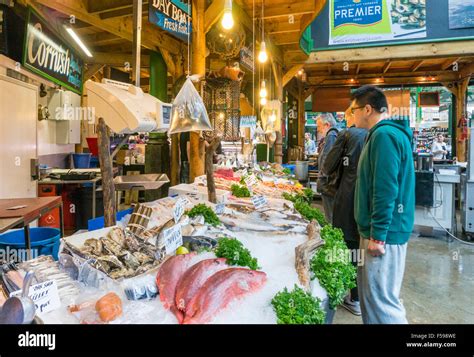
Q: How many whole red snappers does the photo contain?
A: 3